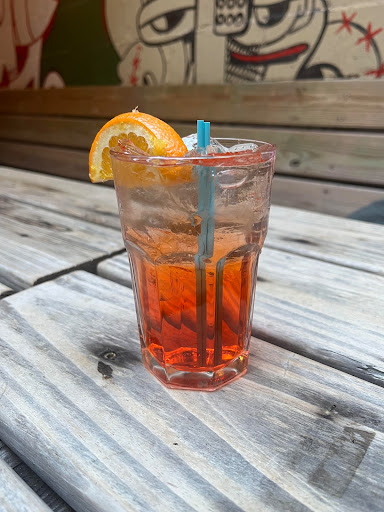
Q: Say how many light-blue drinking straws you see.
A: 2